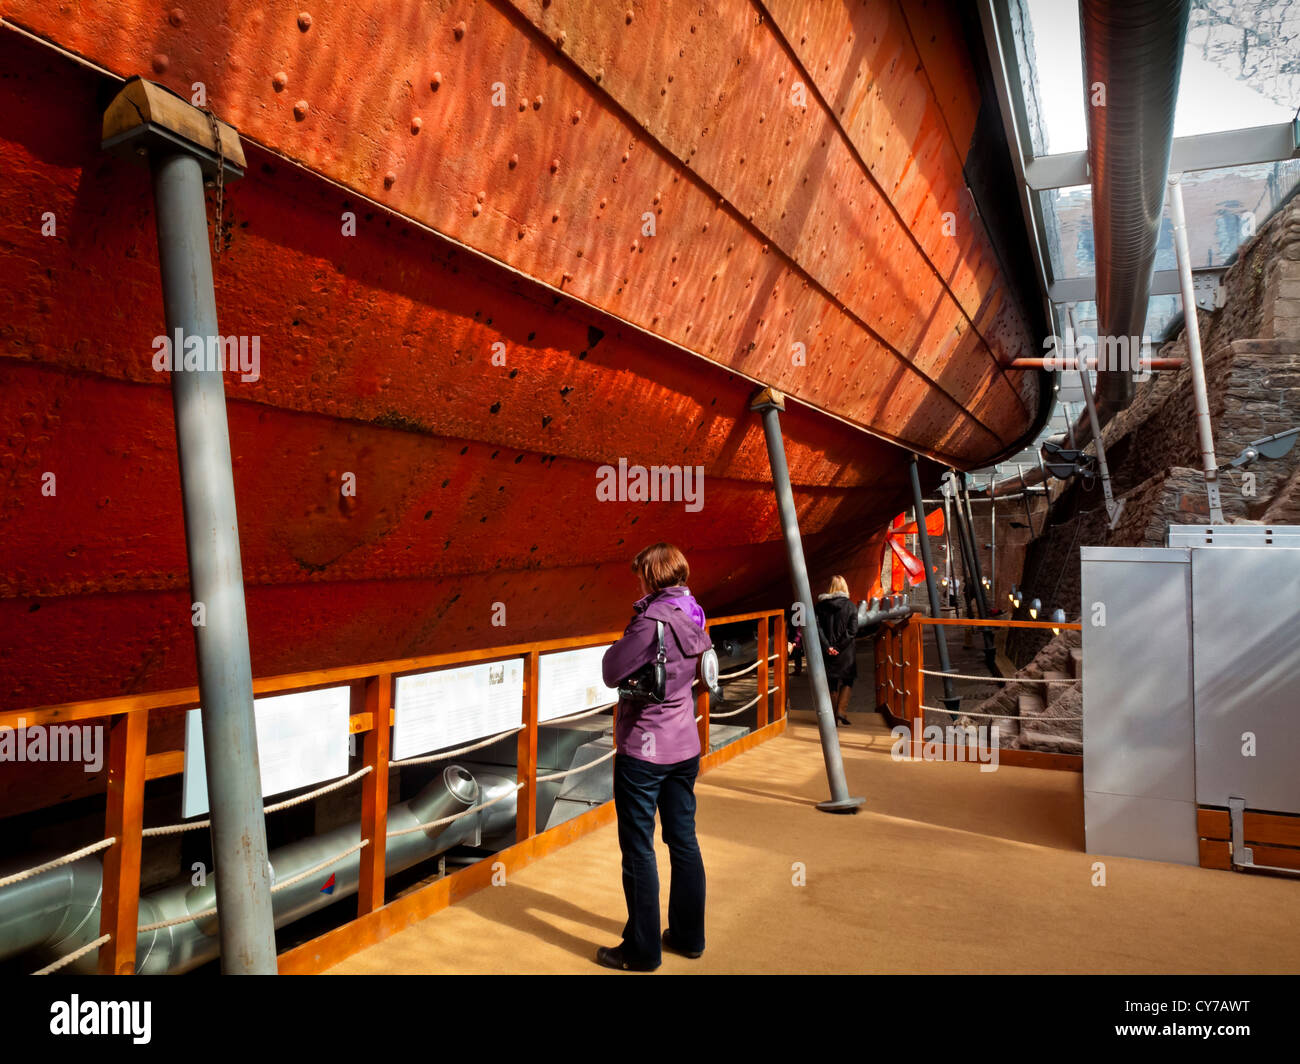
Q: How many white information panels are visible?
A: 3